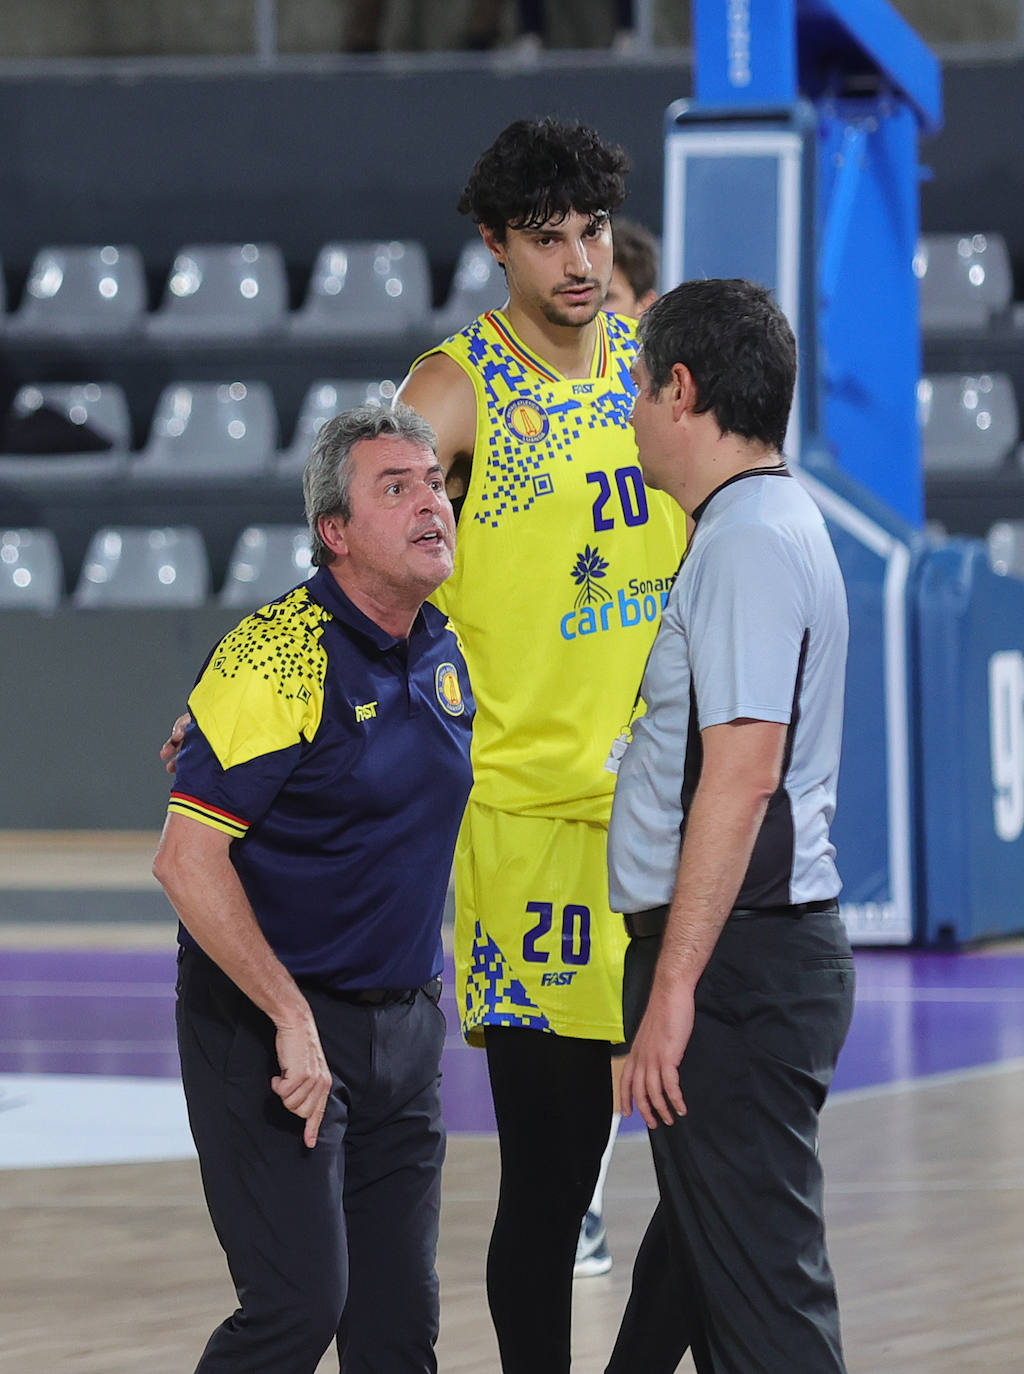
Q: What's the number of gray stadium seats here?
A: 13